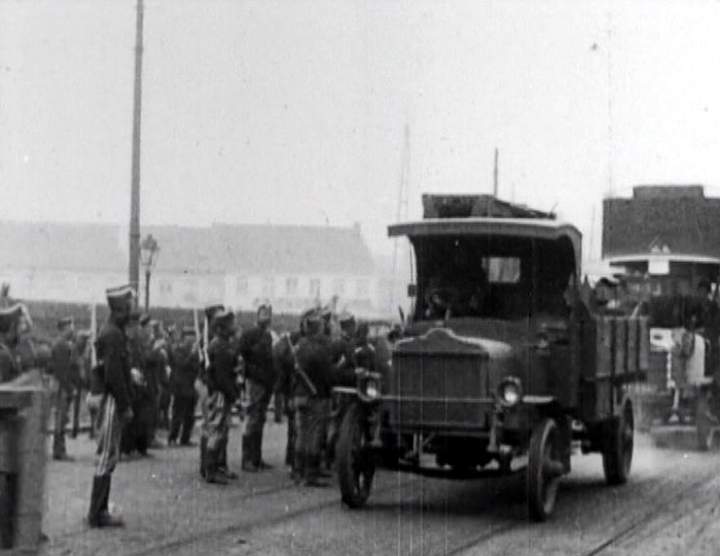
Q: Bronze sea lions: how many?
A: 0